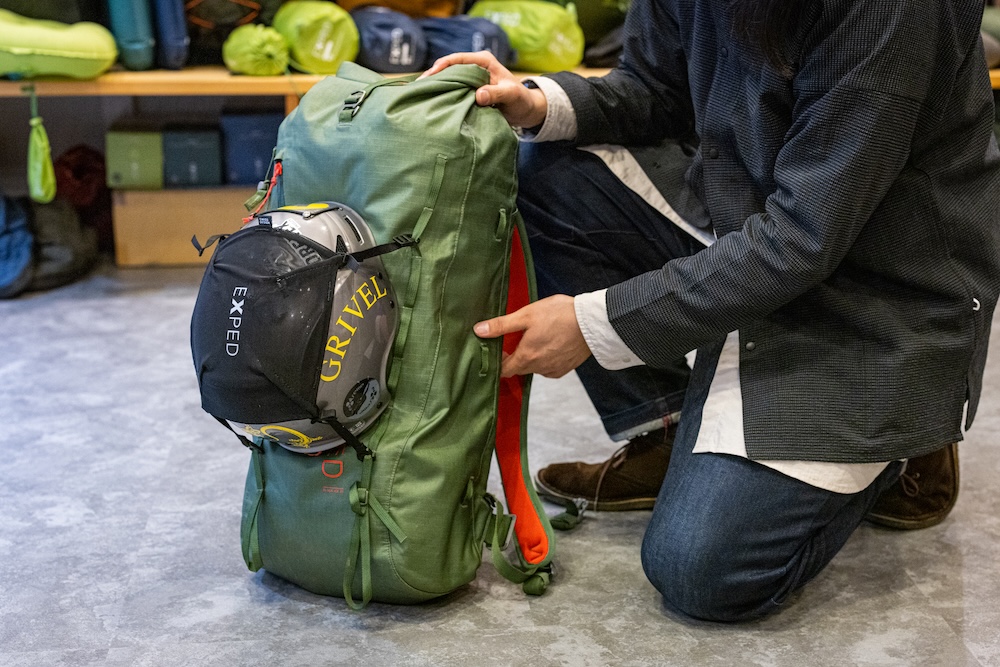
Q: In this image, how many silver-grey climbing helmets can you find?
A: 1